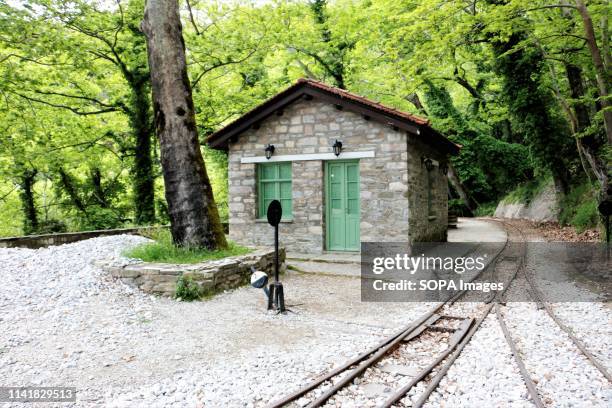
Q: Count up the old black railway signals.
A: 1